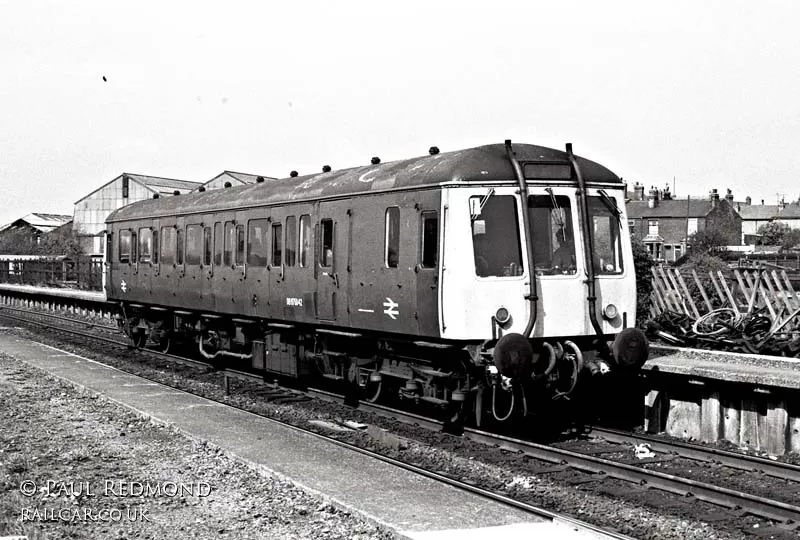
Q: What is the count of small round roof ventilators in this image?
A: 9